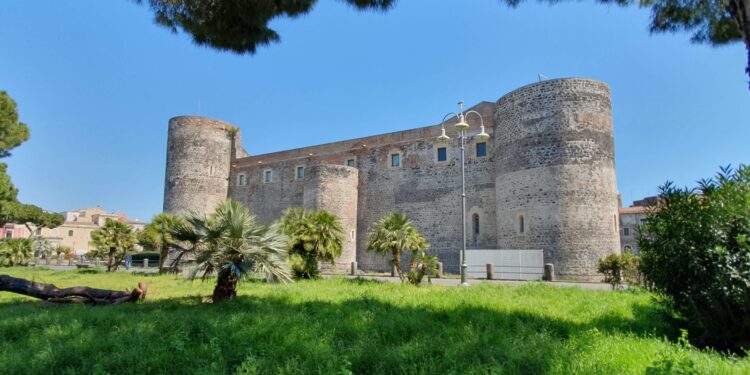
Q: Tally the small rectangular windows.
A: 7